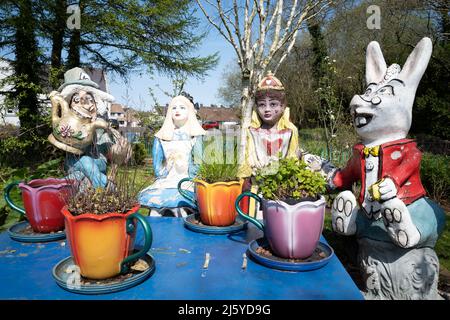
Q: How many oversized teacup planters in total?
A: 4